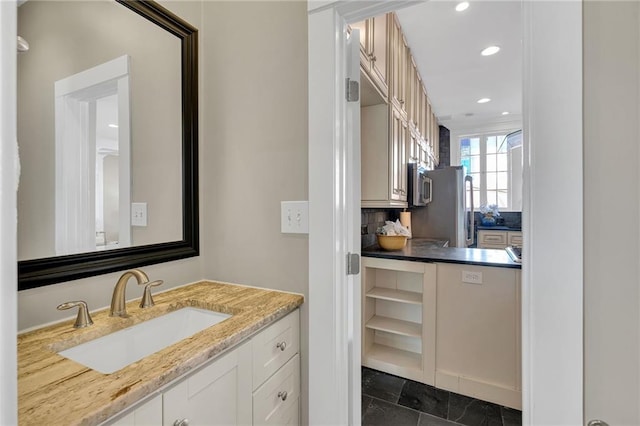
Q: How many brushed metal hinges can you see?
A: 2